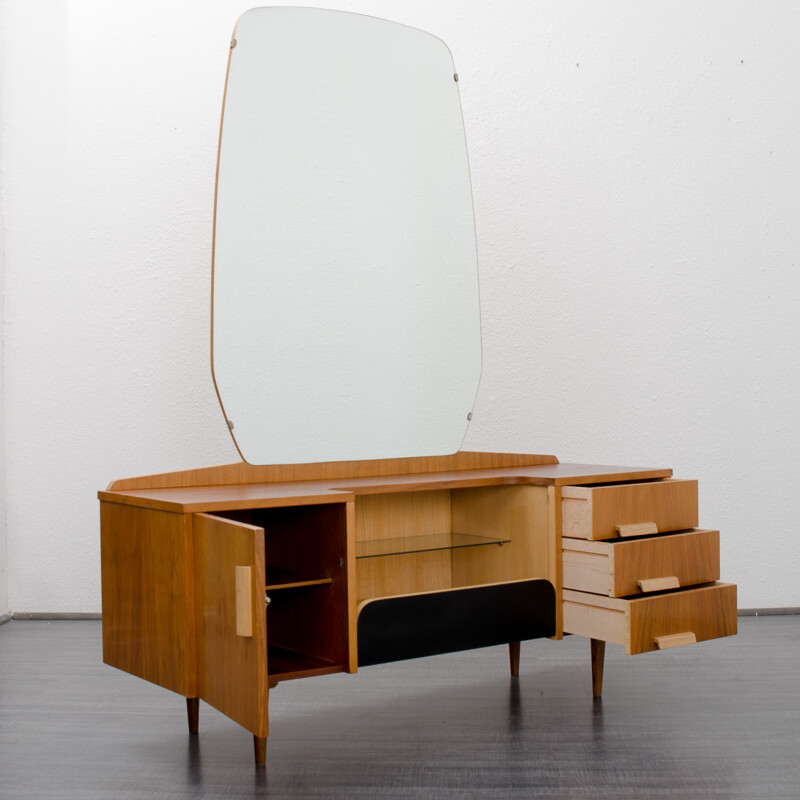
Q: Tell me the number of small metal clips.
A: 4